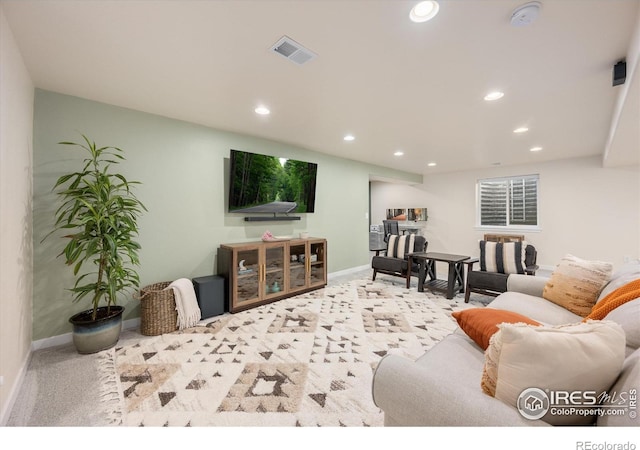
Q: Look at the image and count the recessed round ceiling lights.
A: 8